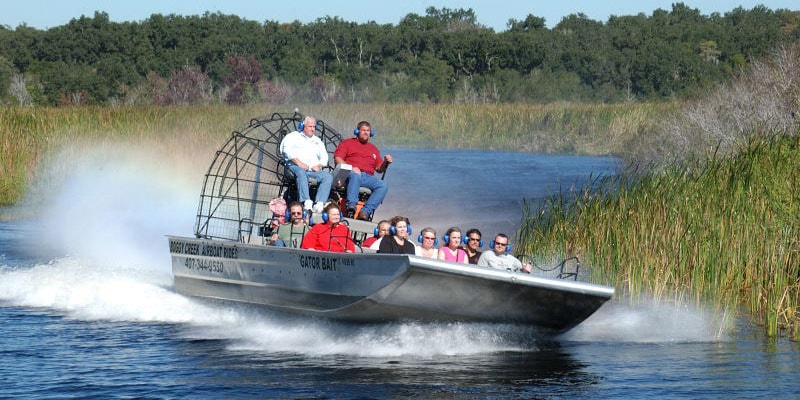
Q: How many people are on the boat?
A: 11